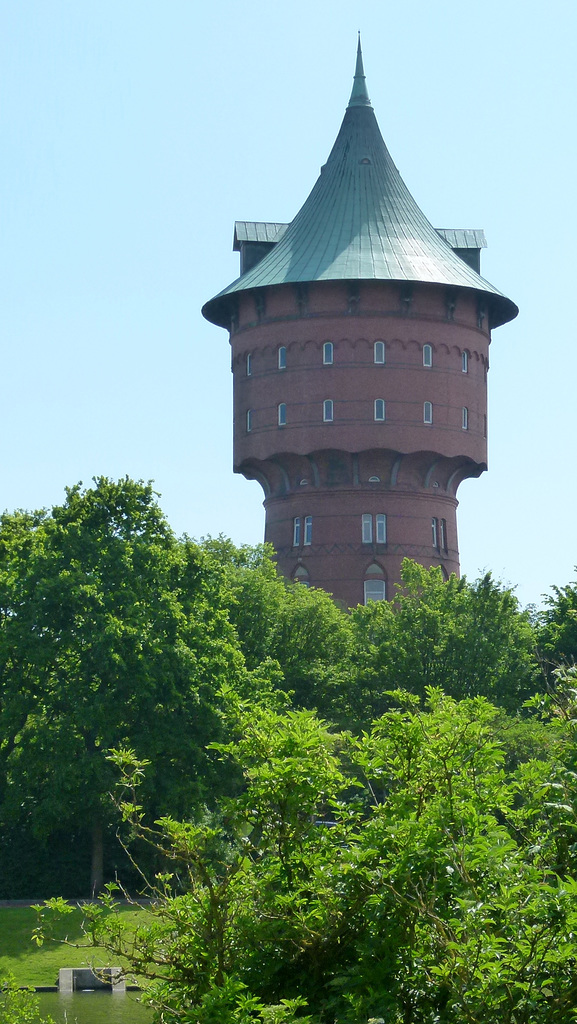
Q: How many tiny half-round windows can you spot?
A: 4